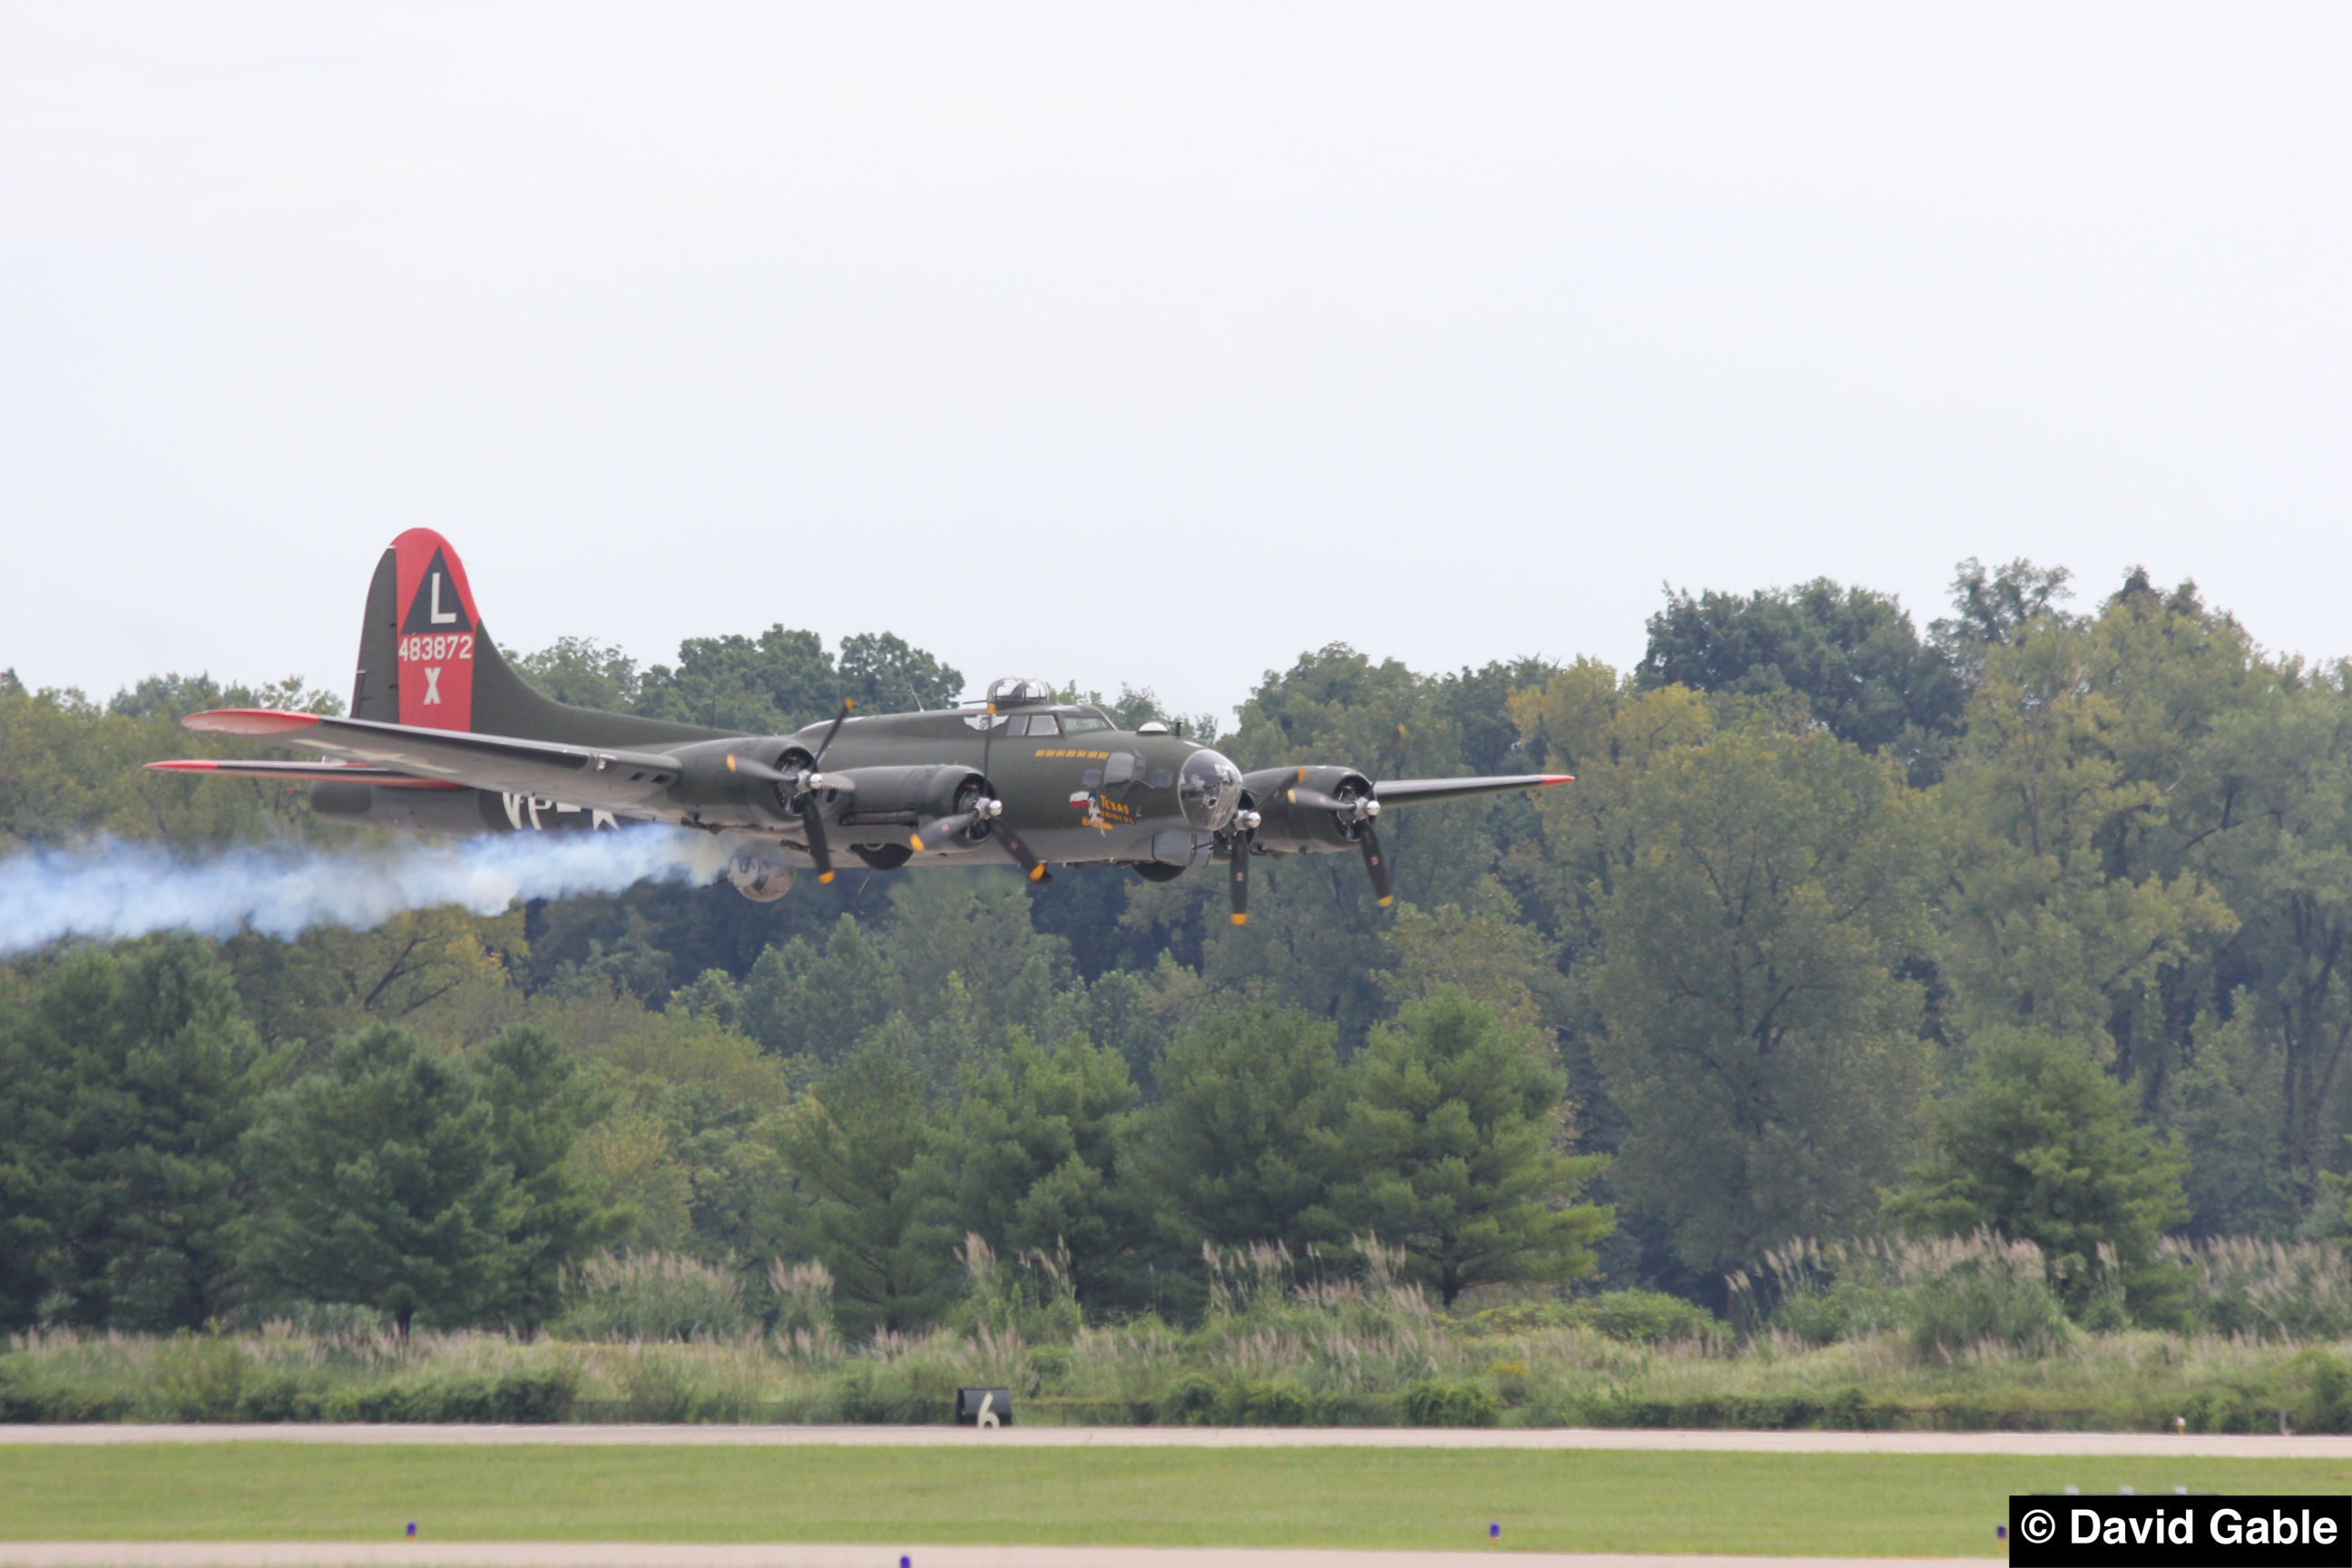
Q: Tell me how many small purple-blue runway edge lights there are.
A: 4